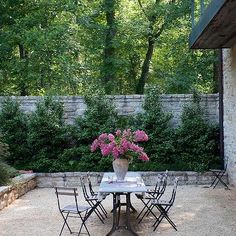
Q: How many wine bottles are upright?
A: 0